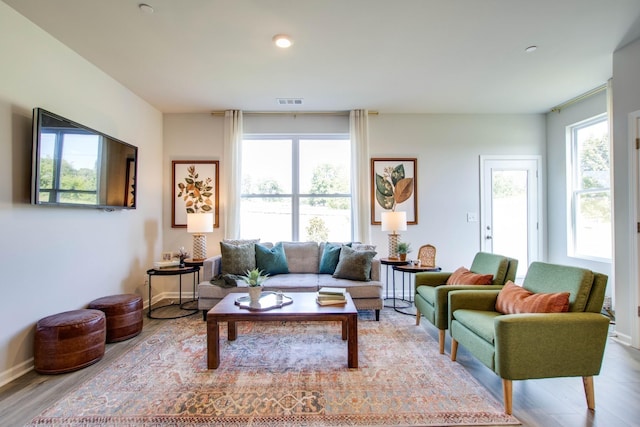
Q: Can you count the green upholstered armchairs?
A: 2